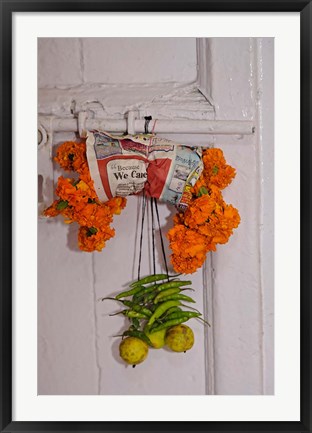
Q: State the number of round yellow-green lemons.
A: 3